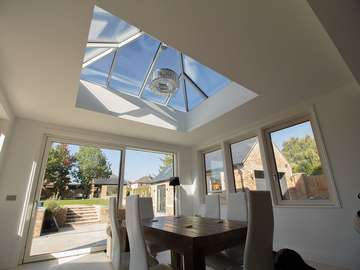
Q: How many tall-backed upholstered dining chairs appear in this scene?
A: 6